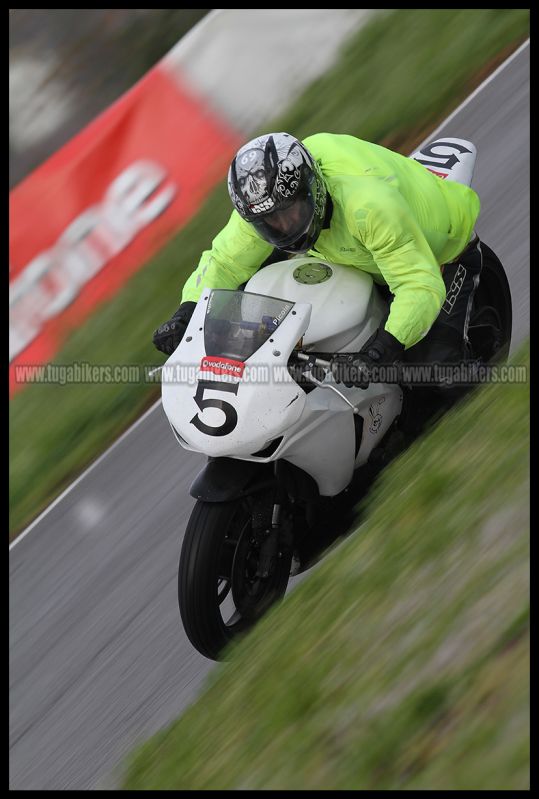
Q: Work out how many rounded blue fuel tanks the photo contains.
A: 0